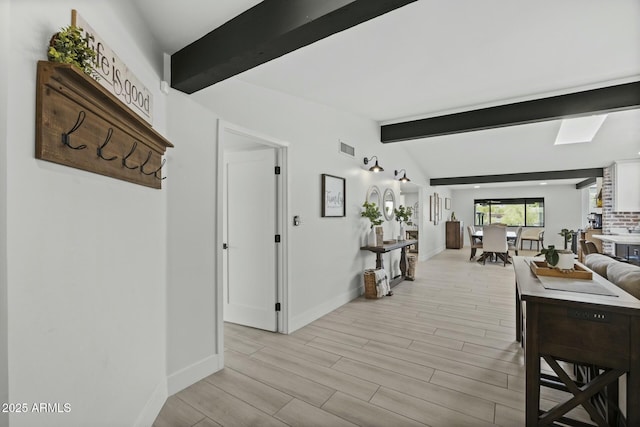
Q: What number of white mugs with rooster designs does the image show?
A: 0